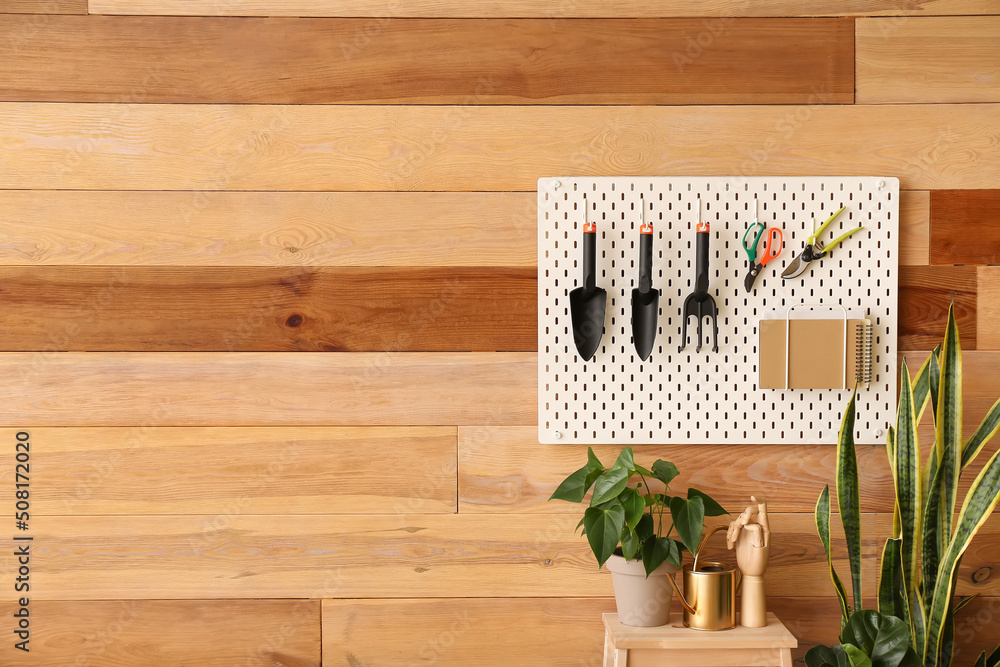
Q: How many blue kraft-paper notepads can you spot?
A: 0